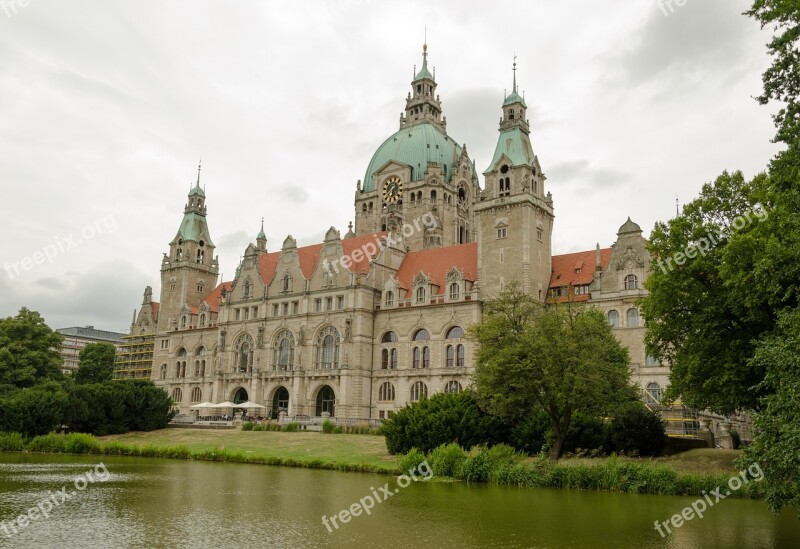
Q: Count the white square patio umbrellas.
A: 3